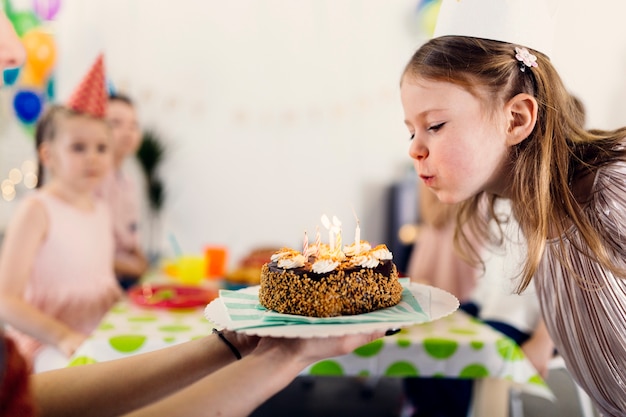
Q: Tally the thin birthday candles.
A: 5